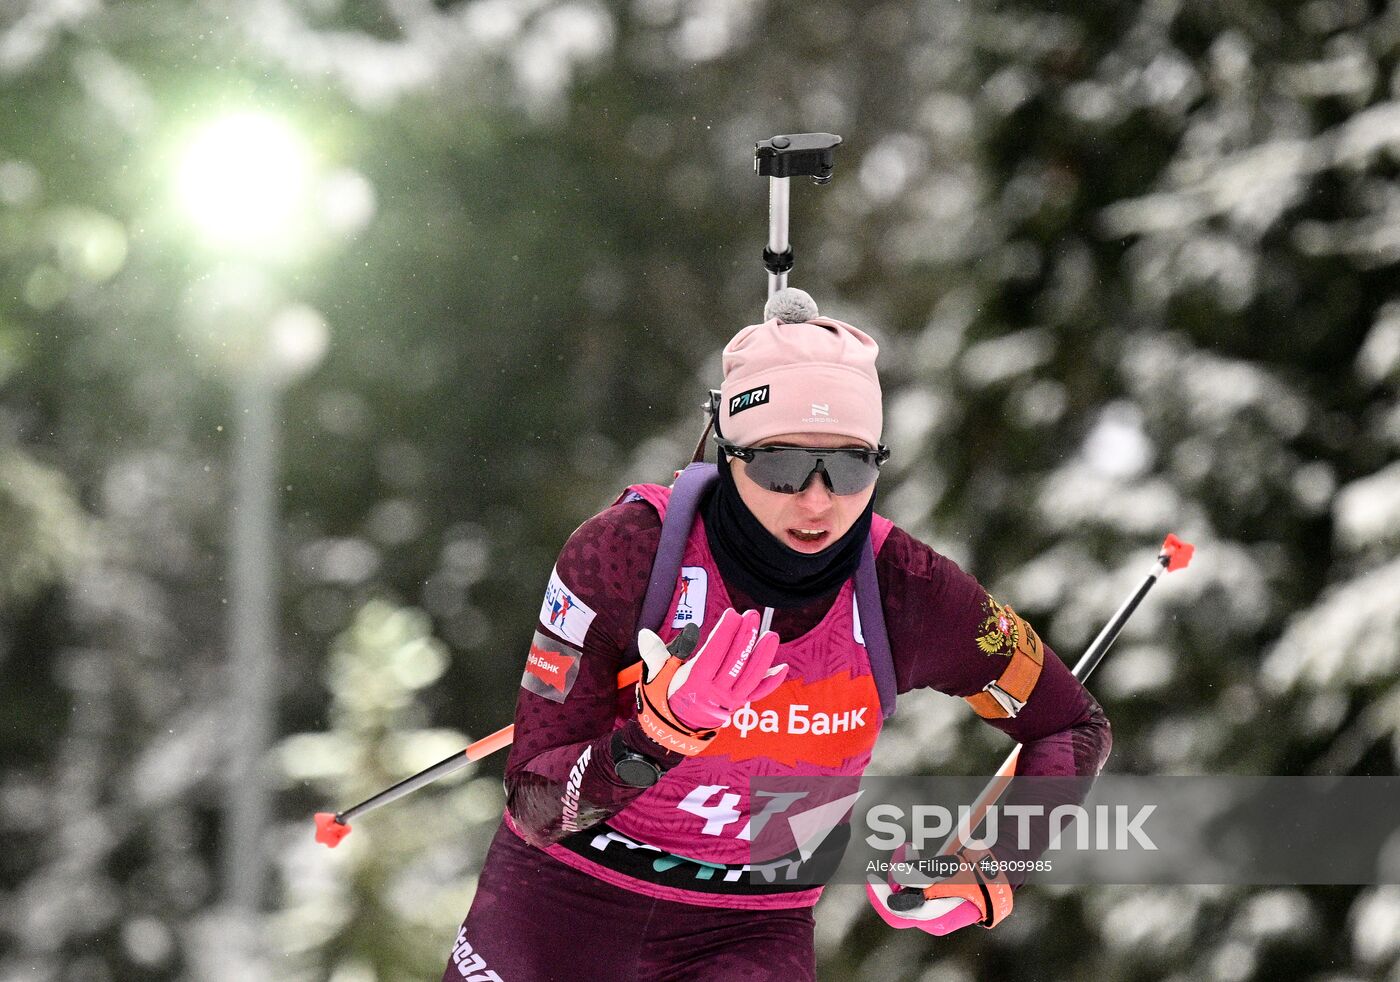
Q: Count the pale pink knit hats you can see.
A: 1